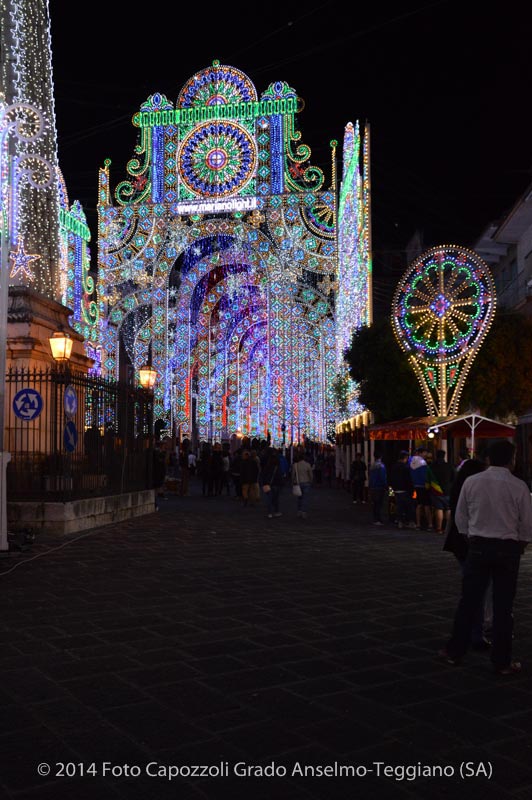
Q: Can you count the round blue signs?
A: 3